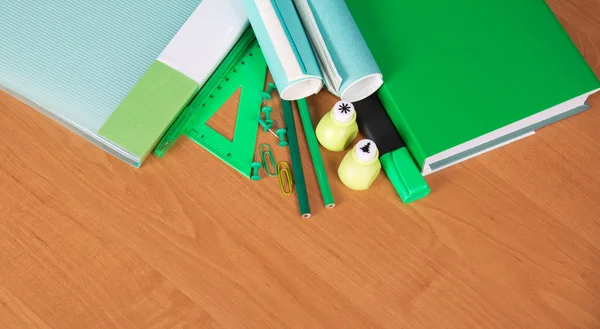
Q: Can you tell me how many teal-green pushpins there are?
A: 5